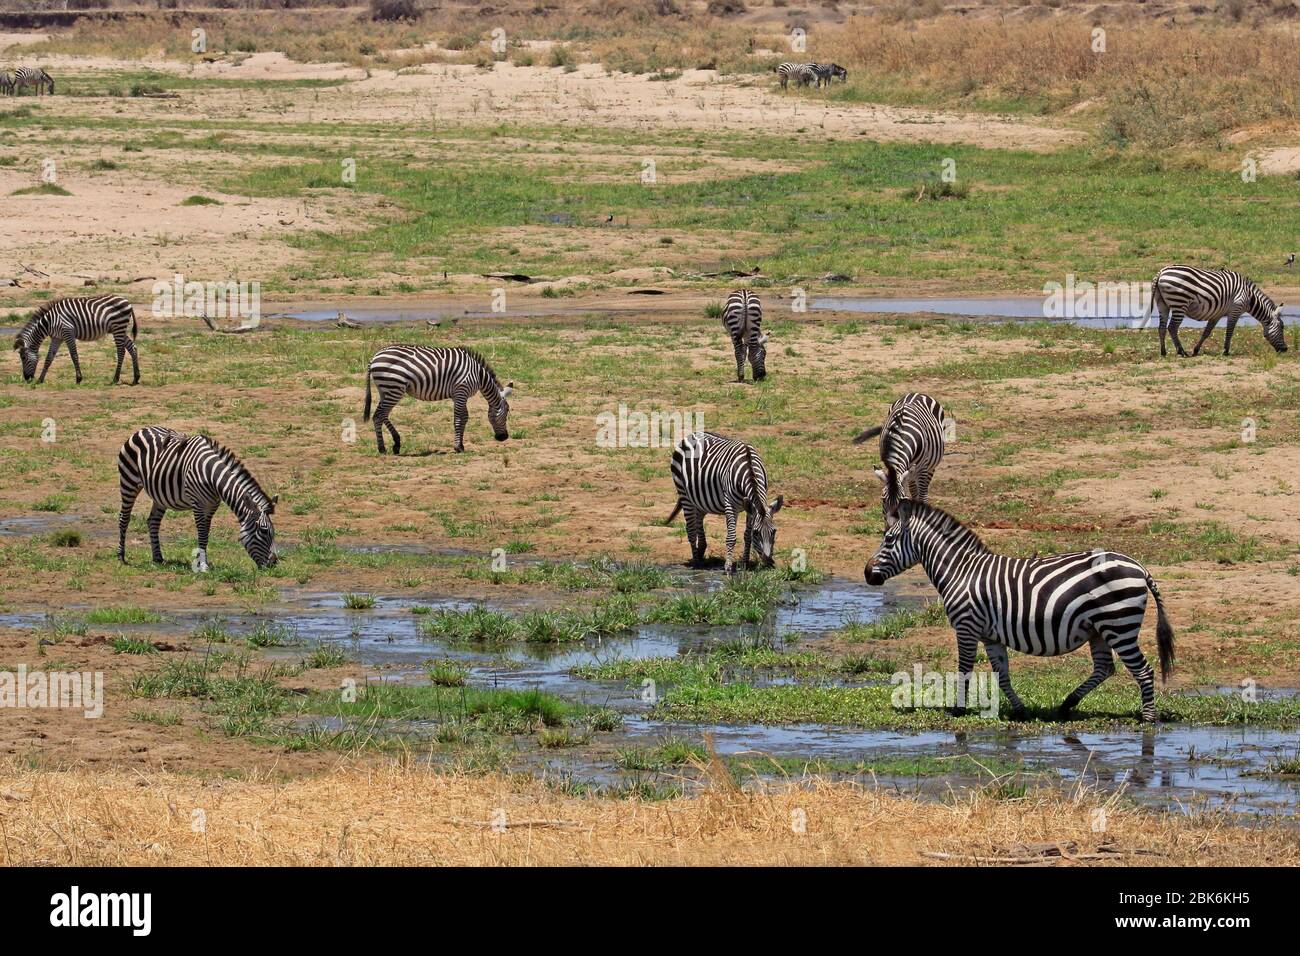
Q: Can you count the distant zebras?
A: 4